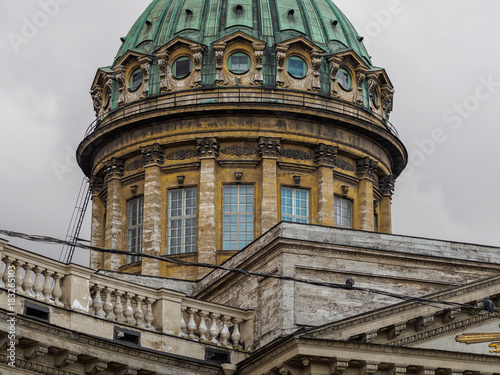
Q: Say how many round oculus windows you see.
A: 7